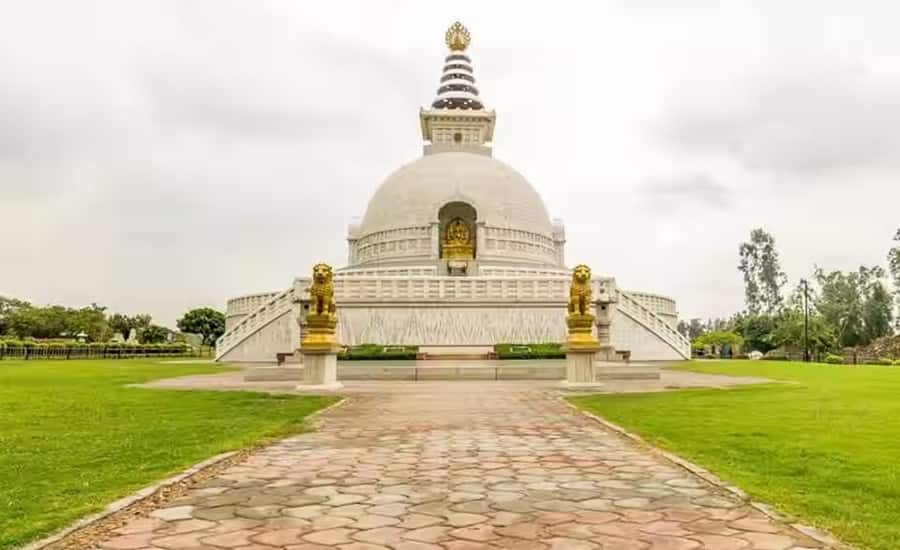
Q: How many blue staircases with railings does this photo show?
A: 0